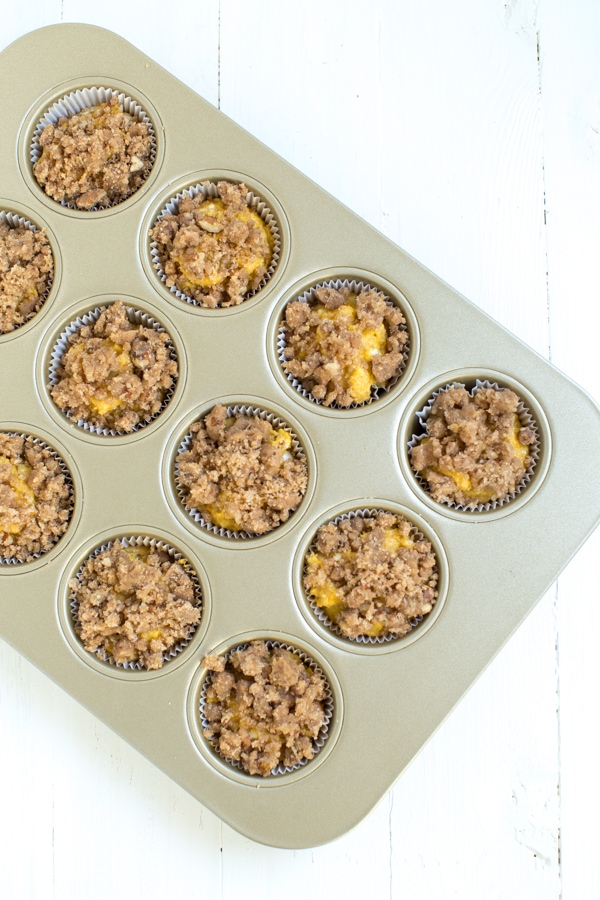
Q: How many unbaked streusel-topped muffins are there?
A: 11